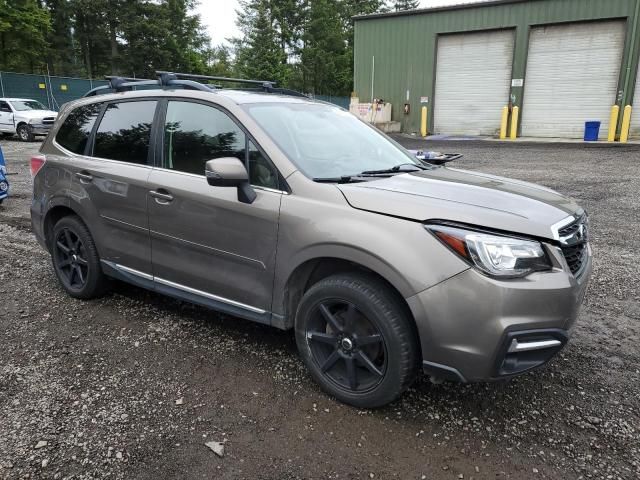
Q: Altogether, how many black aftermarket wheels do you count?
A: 2